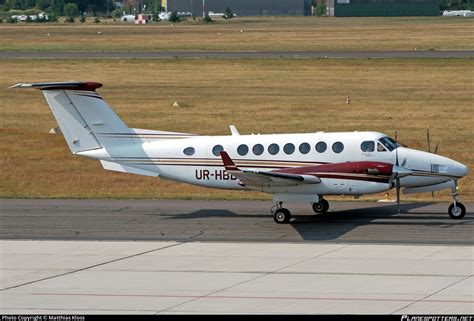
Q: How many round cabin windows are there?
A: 9